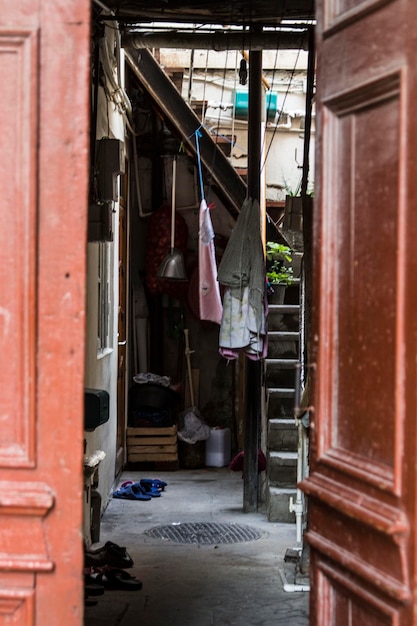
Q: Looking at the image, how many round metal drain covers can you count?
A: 1